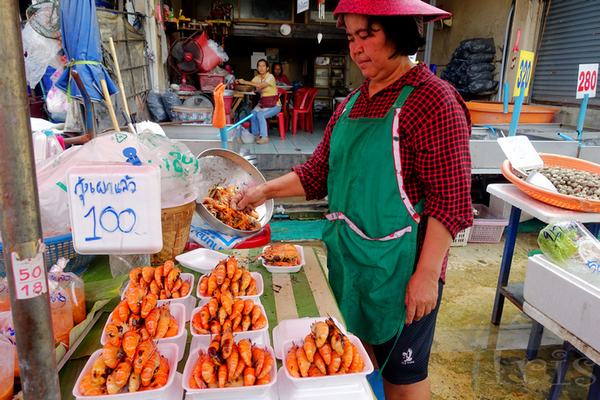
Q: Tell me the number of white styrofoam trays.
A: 9